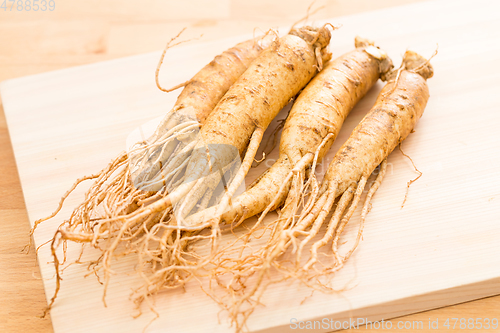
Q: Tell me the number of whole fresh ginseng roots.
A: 4